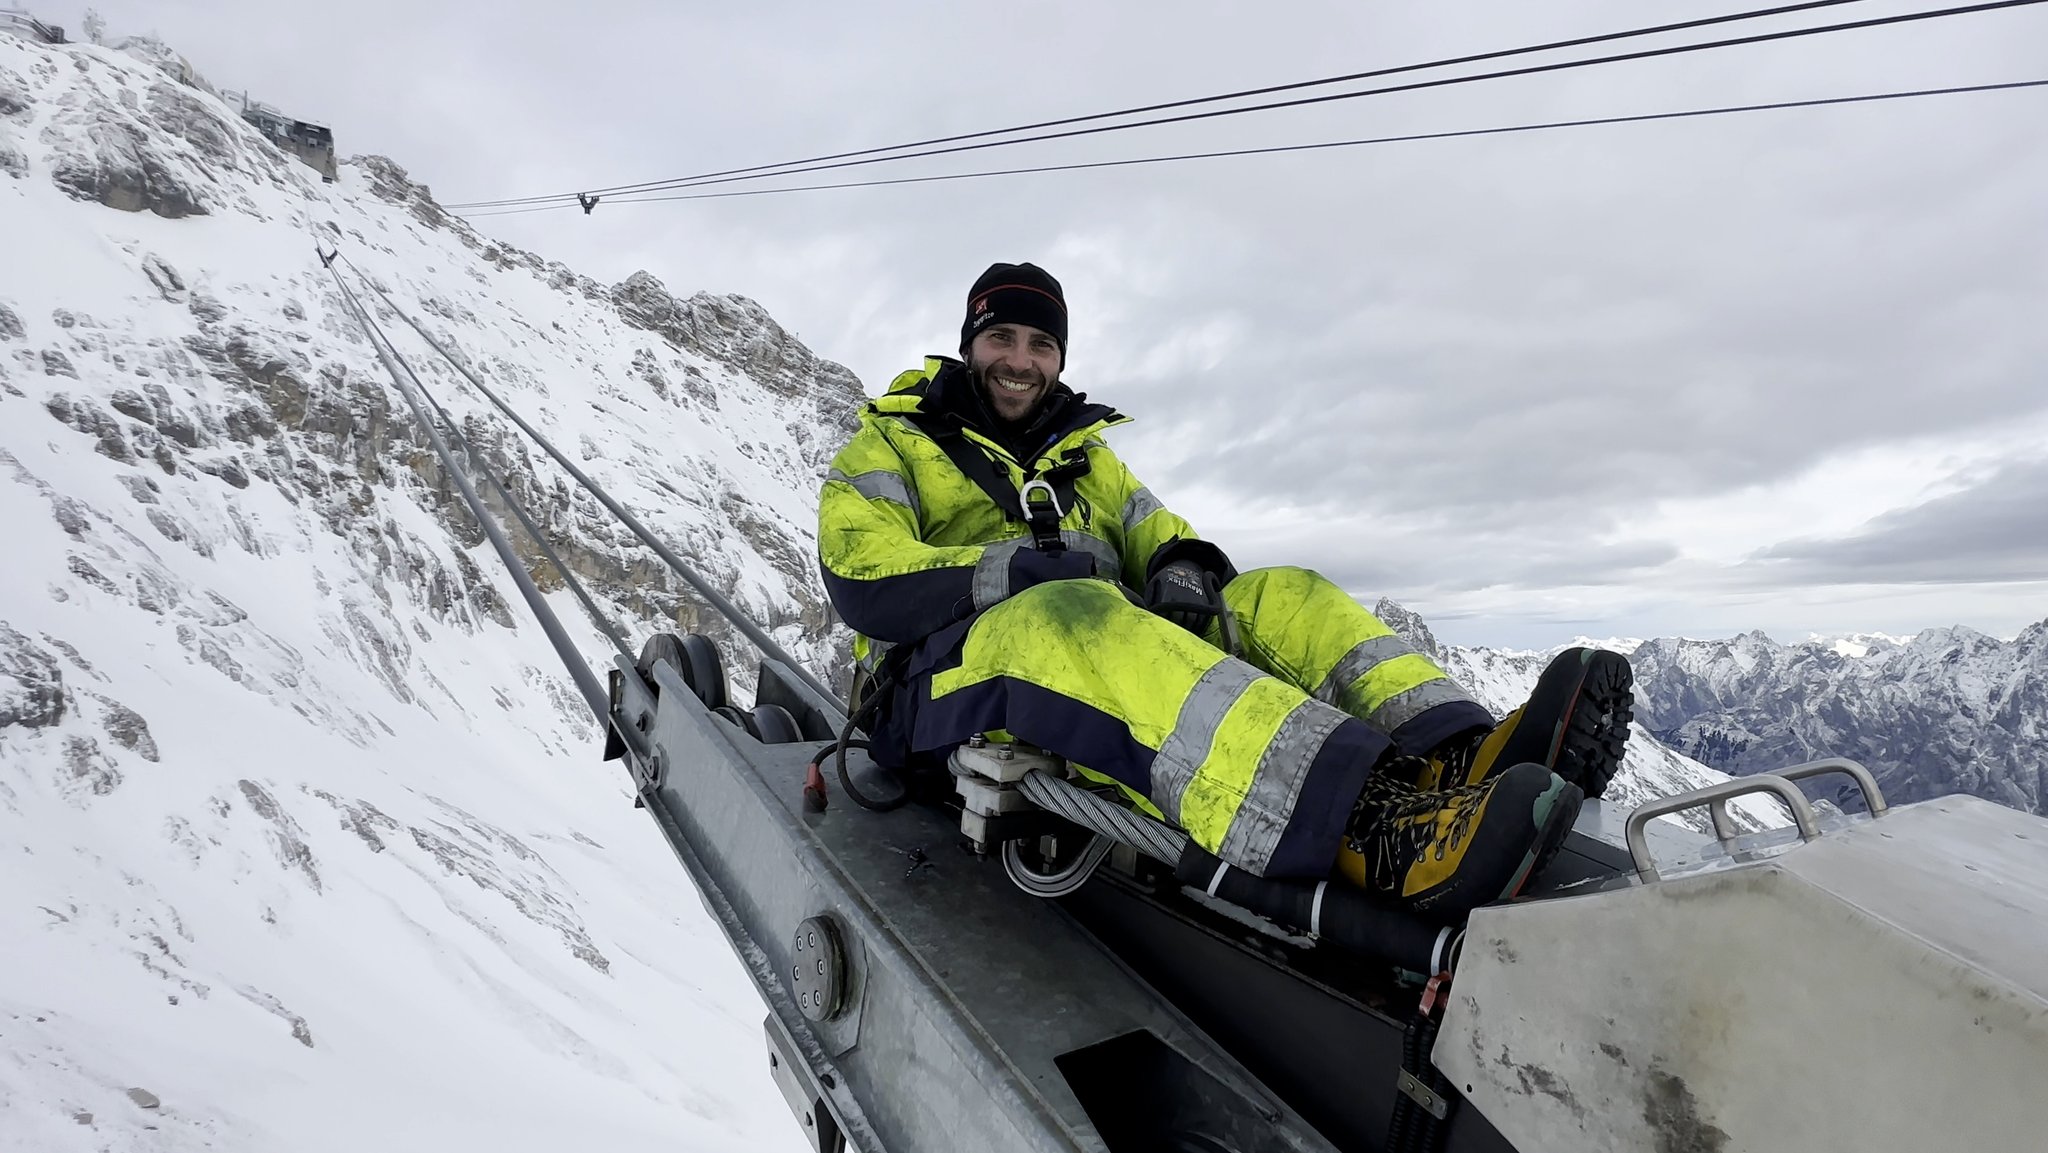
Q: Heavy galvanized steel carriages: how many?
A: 1